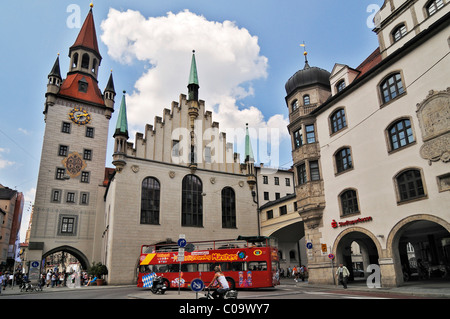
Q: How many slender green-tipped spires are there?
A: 3